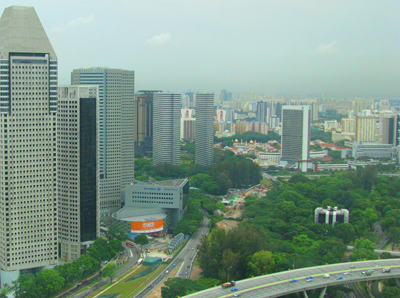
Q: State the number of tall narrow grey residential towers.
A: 2